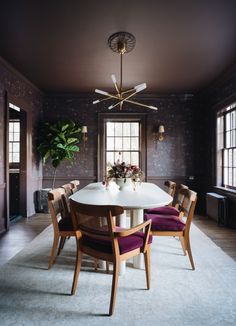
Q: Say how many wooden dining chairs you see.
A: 7